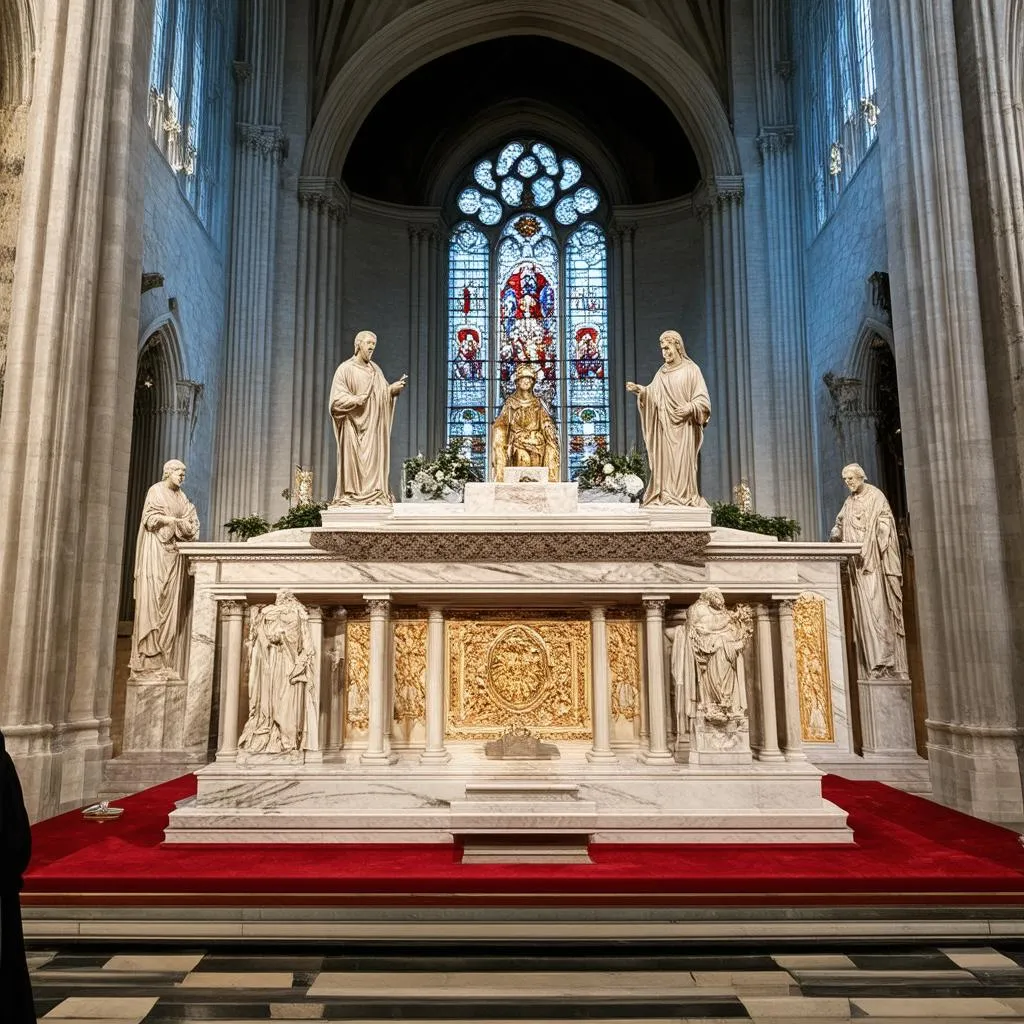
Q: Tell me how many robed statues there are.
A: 7